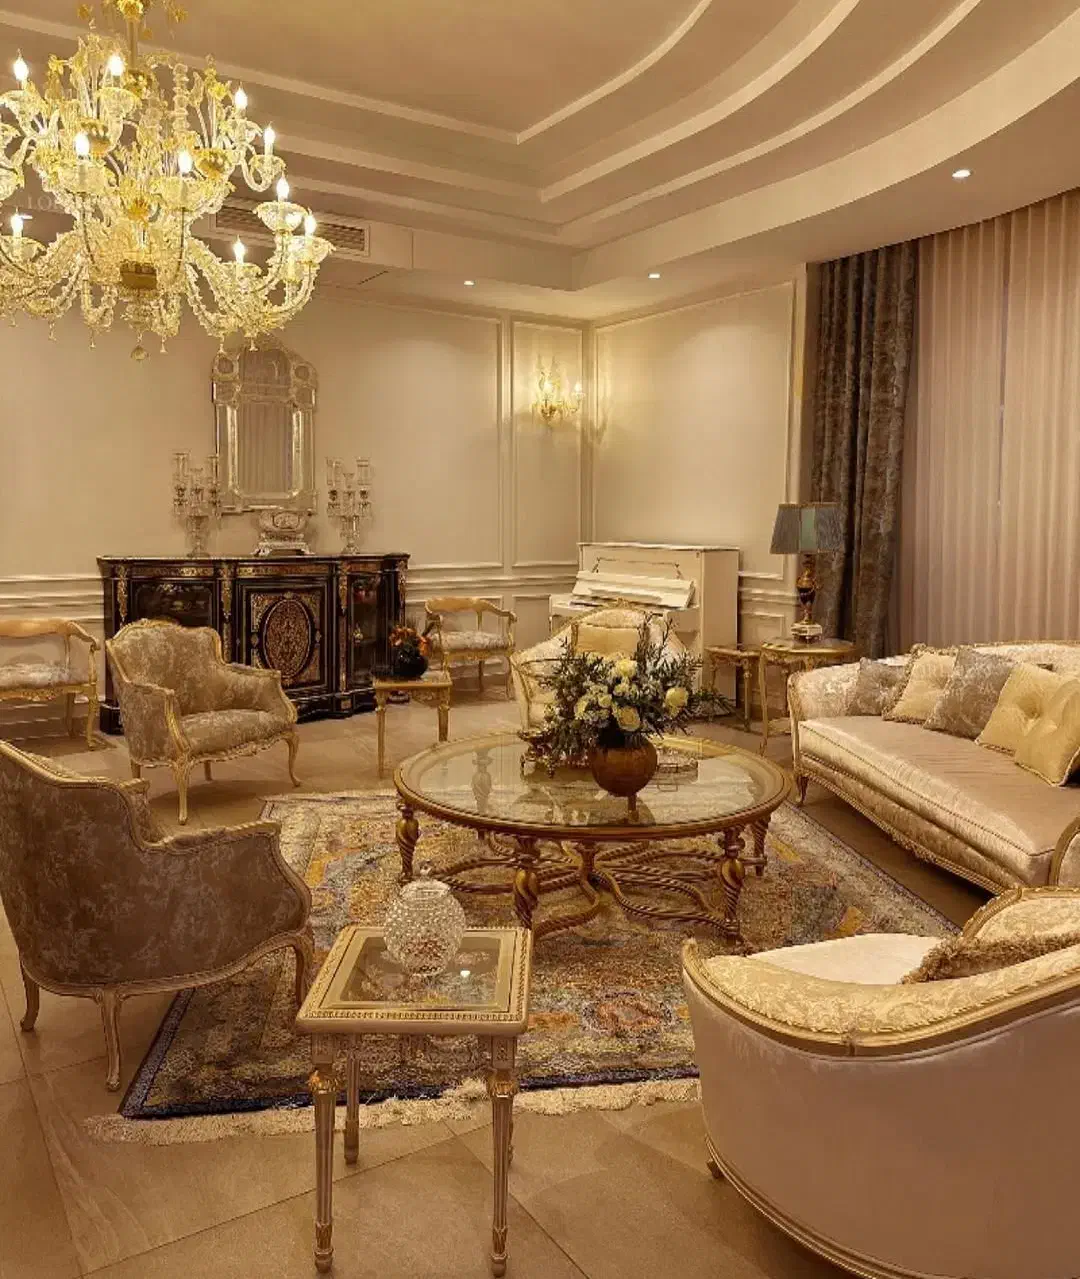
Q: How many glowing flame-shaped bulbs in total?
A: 12